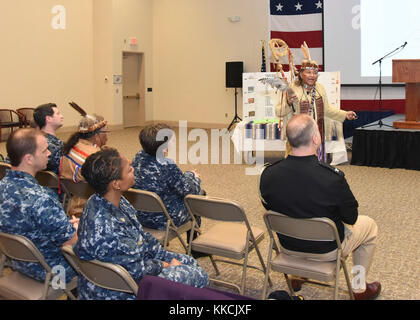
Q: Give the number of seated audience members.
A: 6